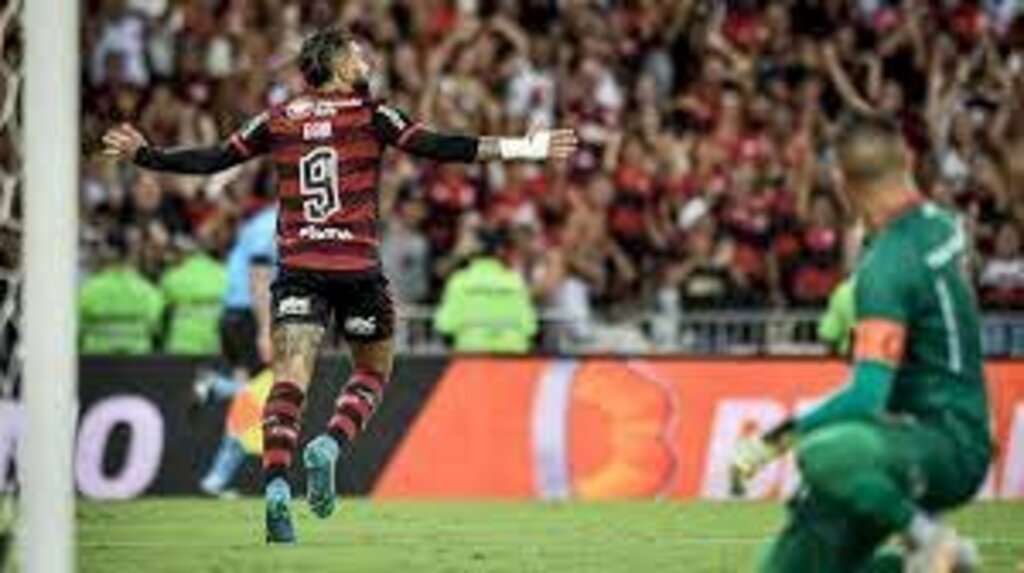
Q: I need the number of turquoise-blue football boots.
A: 2